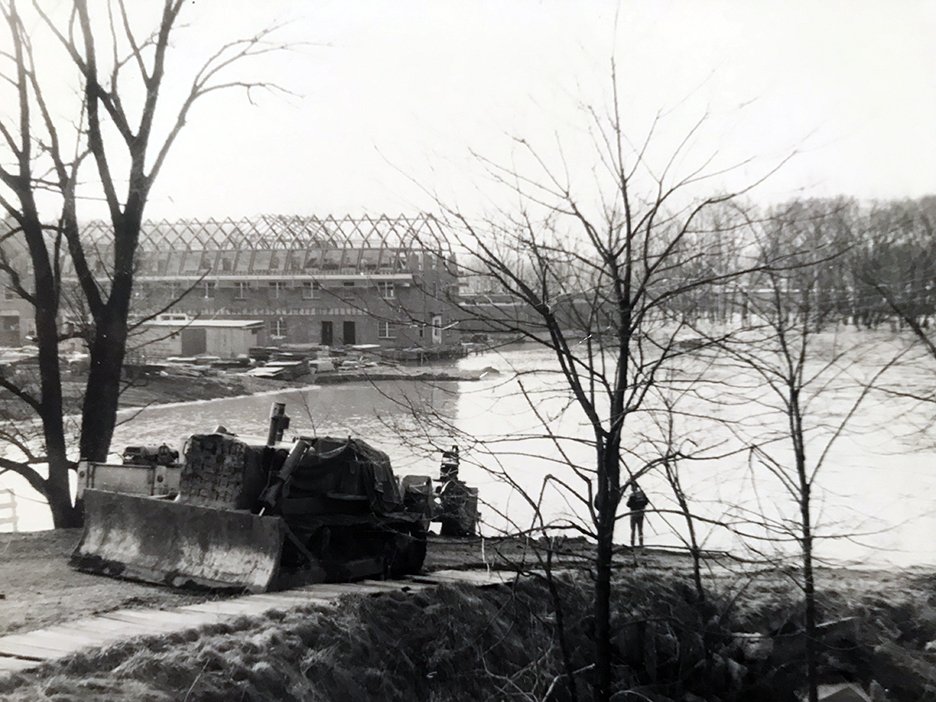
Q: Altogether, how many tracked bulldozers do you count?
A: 1